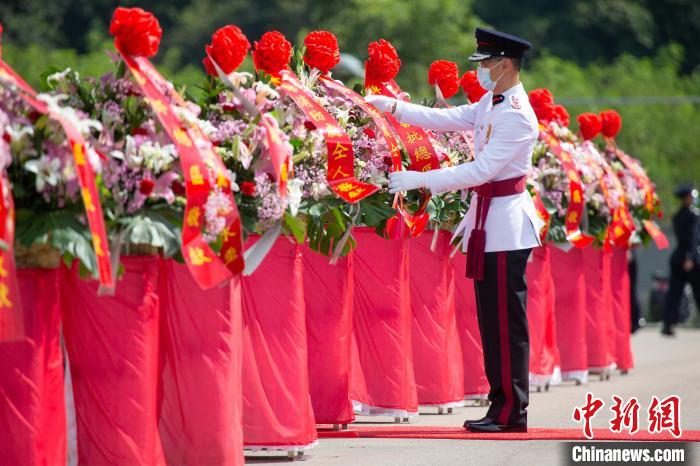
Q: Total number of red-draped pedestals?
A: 12